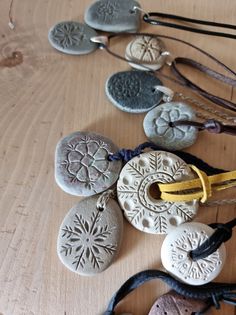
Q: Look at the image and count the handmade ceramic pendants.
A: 10